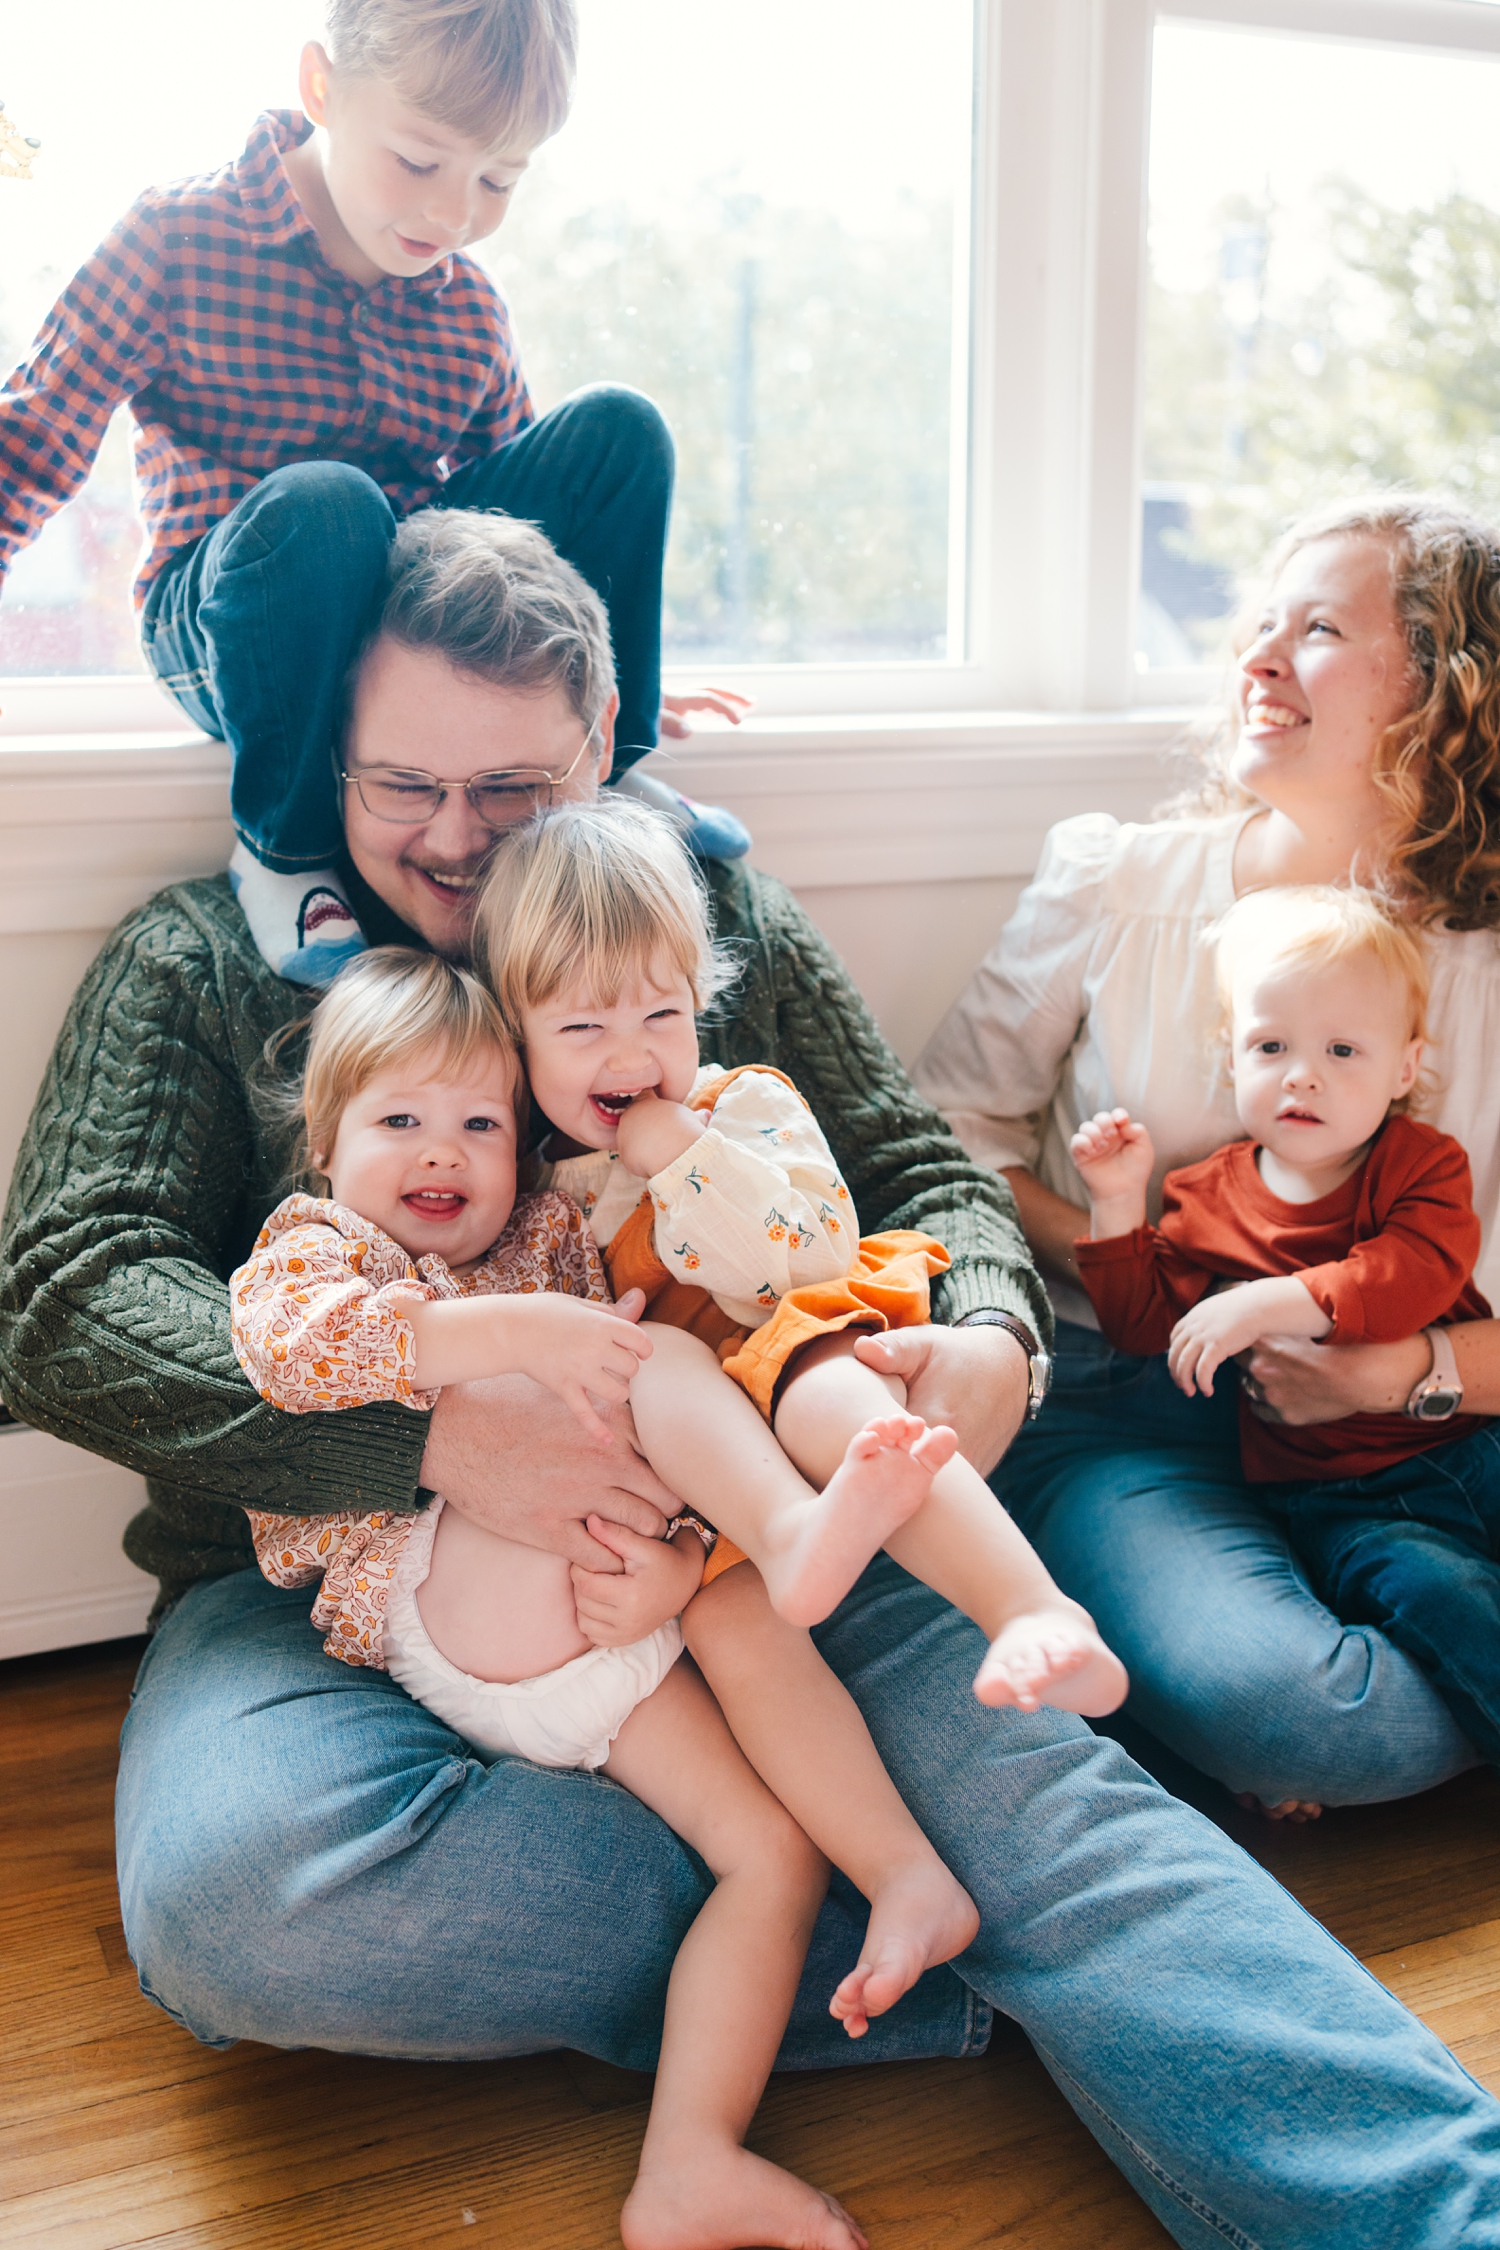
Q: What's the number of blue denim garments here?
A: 4